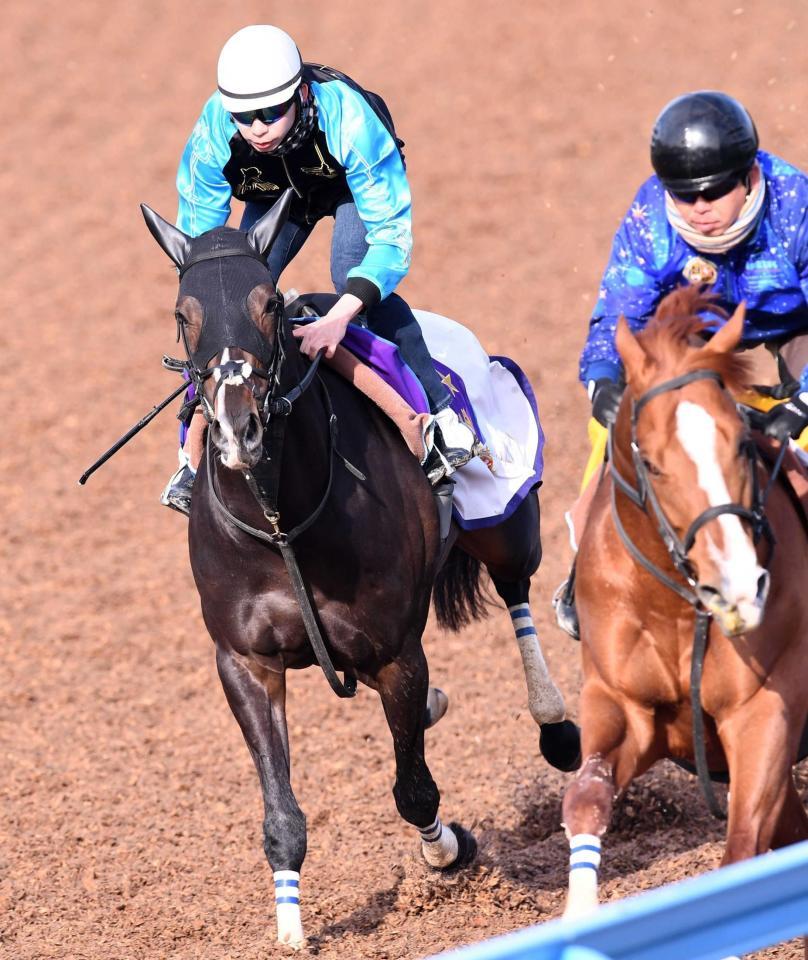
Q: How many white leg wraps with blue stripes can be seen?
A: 4